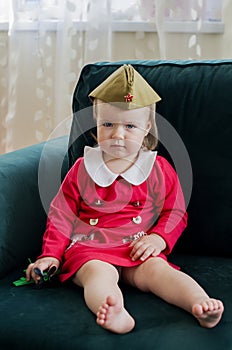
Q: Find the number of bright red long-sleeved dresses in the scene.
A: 1